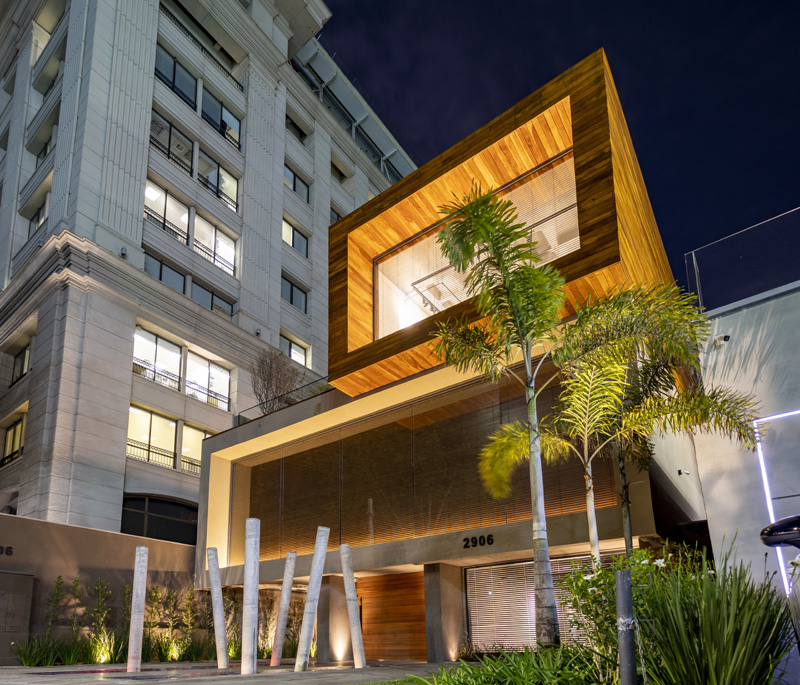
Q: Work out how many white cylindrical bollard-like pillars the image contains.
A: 6